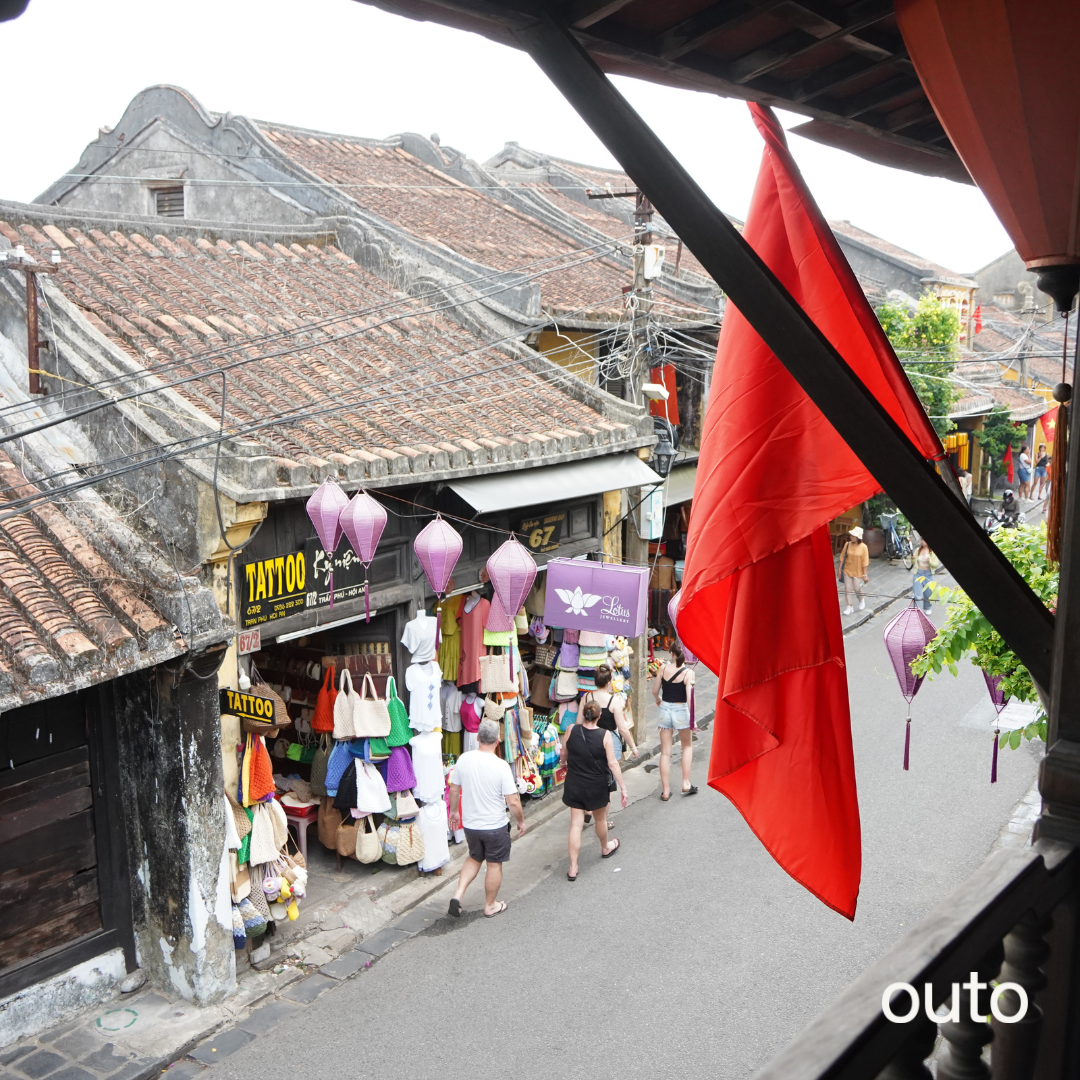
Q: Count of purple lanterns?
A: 7